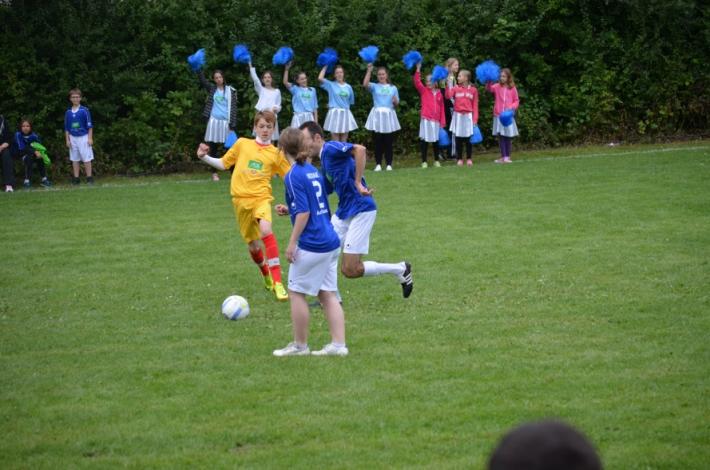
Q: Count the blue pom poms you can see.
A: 12